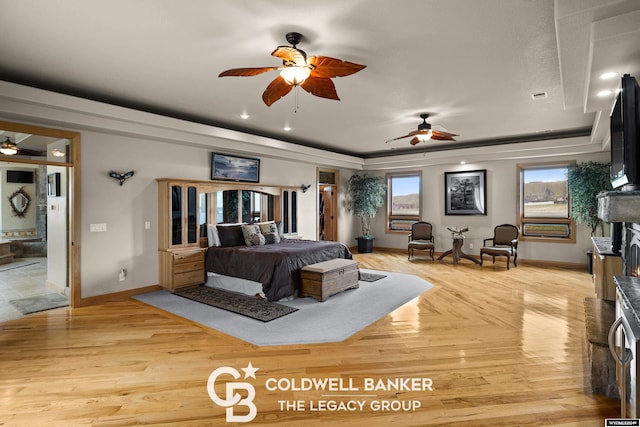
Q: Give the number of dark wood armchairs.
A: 2